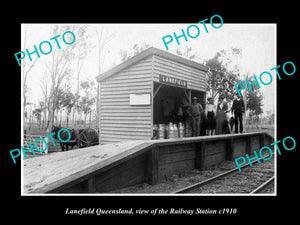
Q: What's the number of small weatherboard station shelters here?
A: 1